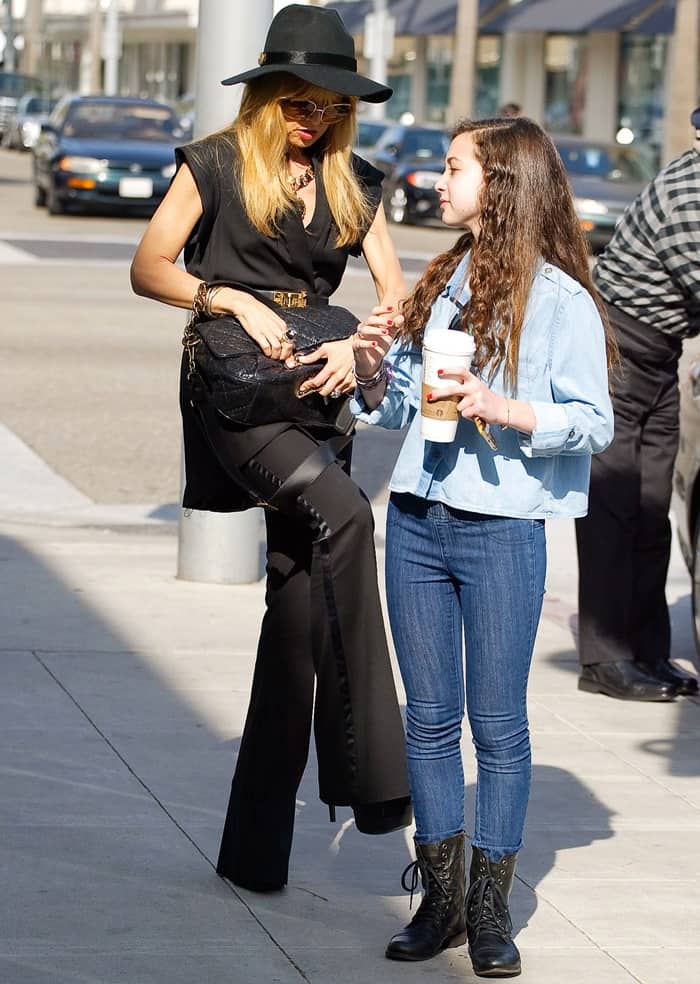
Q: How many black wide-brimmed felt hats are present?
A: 1